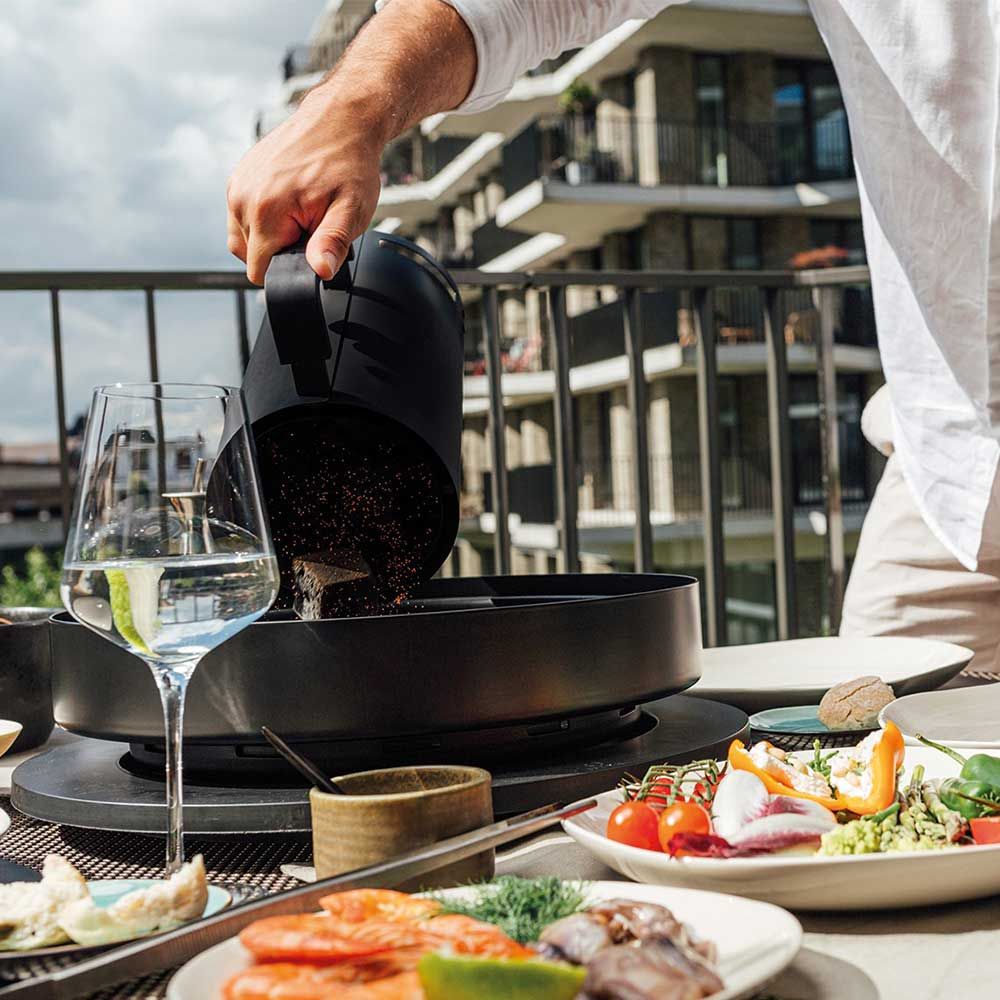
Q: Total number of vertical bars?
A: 9